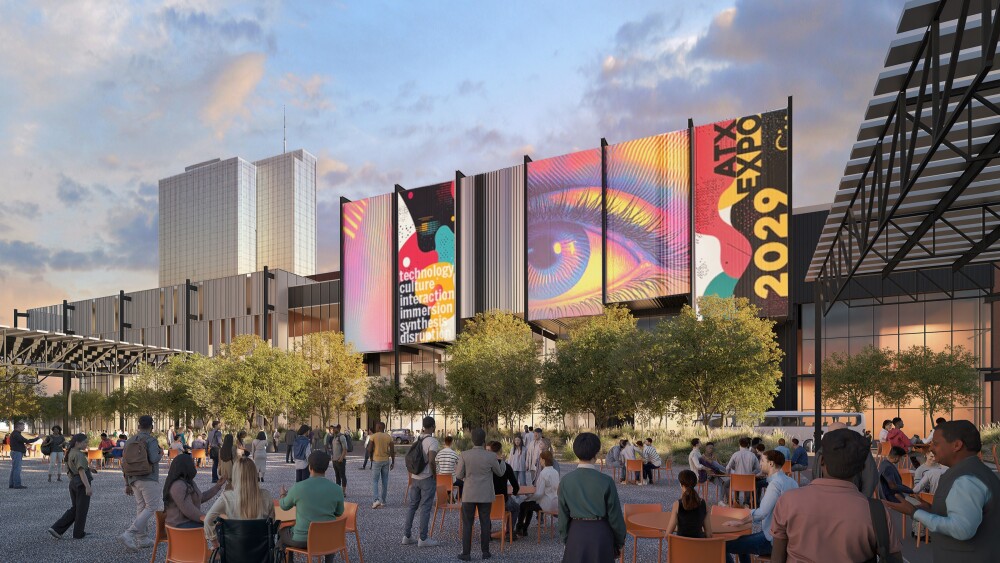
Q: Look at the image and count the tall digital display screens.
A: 6